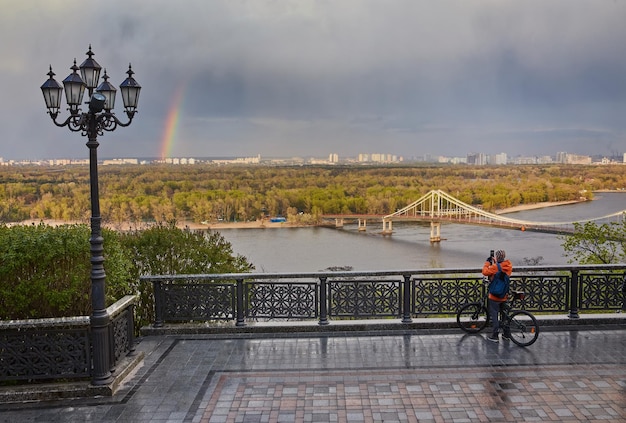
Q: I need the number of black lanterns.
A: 5